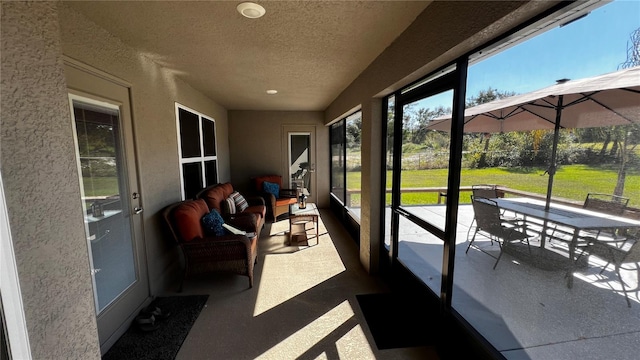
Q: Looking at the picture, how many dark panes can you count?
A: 4